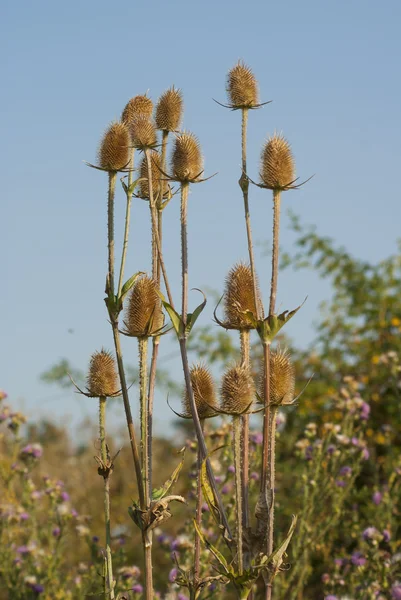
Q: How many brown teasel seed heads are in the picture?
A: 14